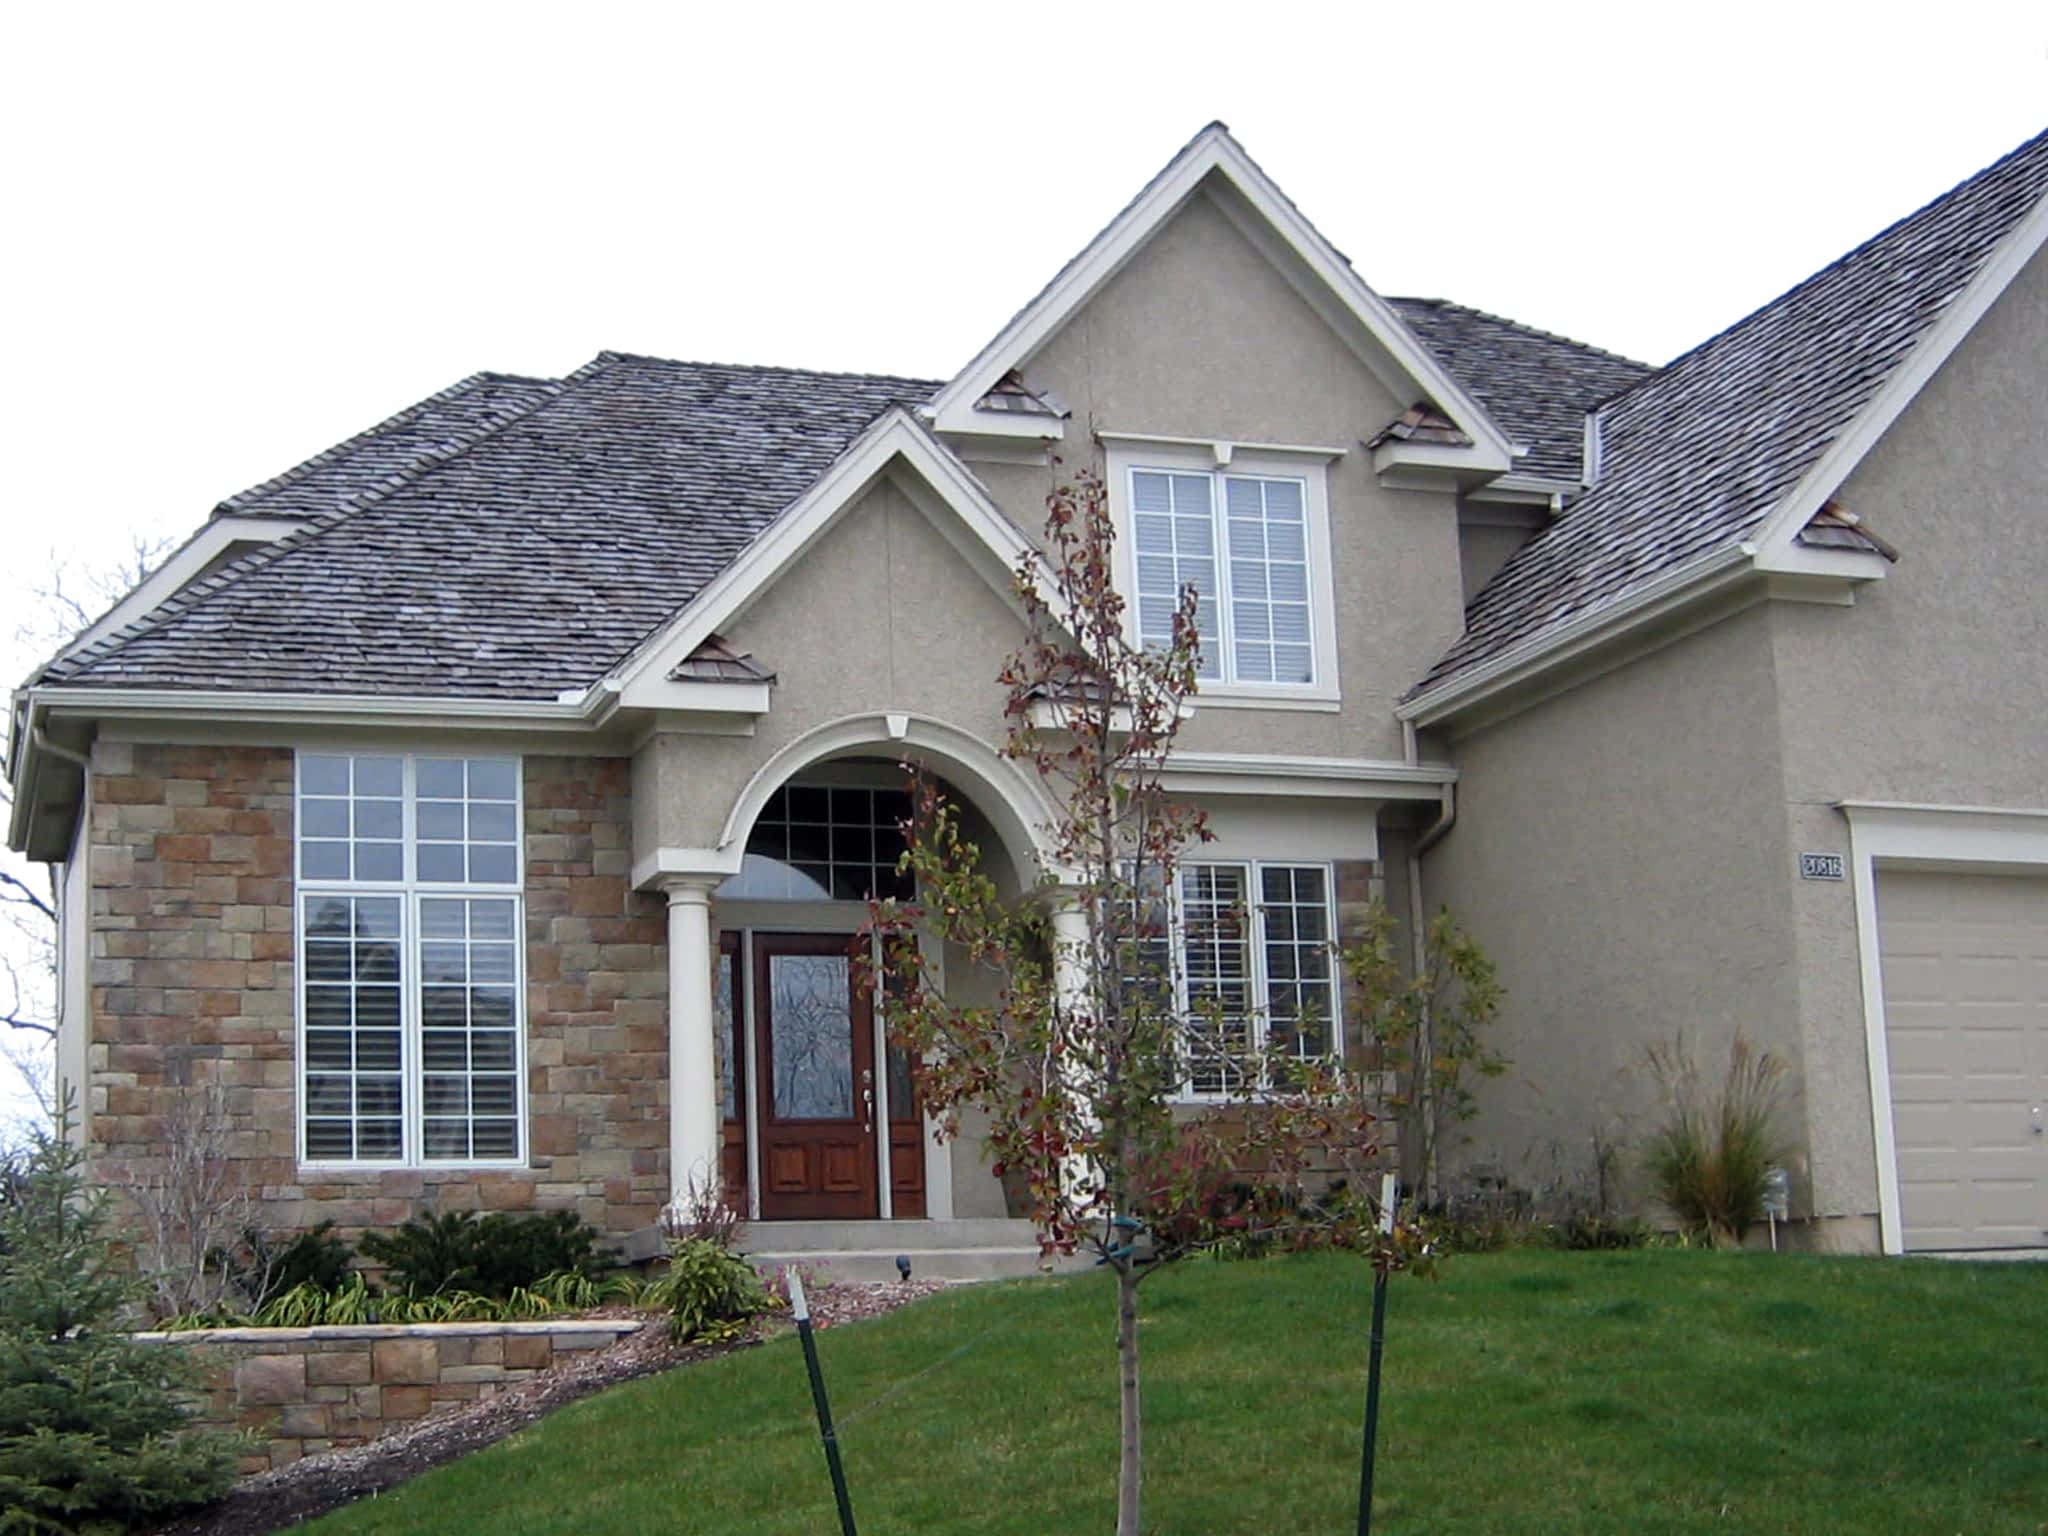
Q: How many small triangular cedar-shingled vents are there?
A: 5